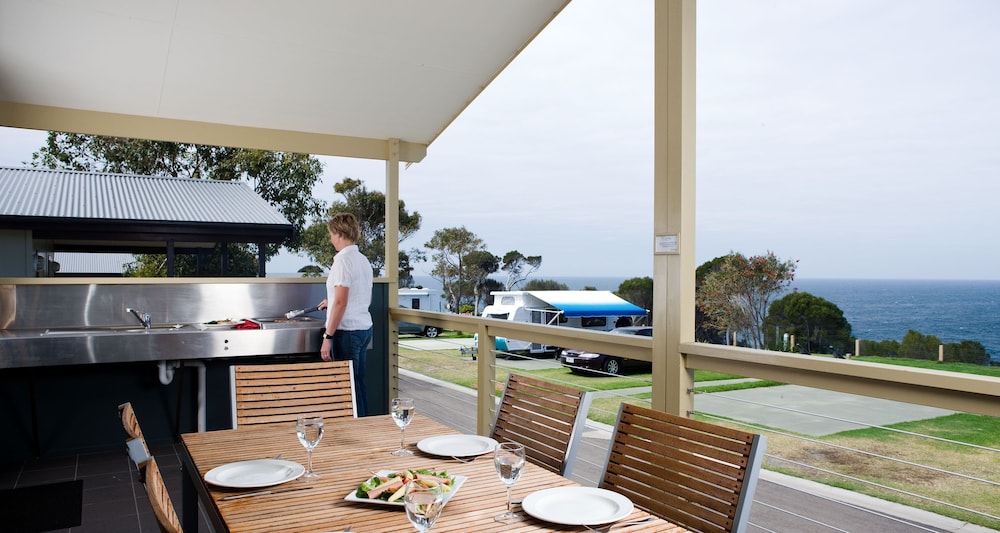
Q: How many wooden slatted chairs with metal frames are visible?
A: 5